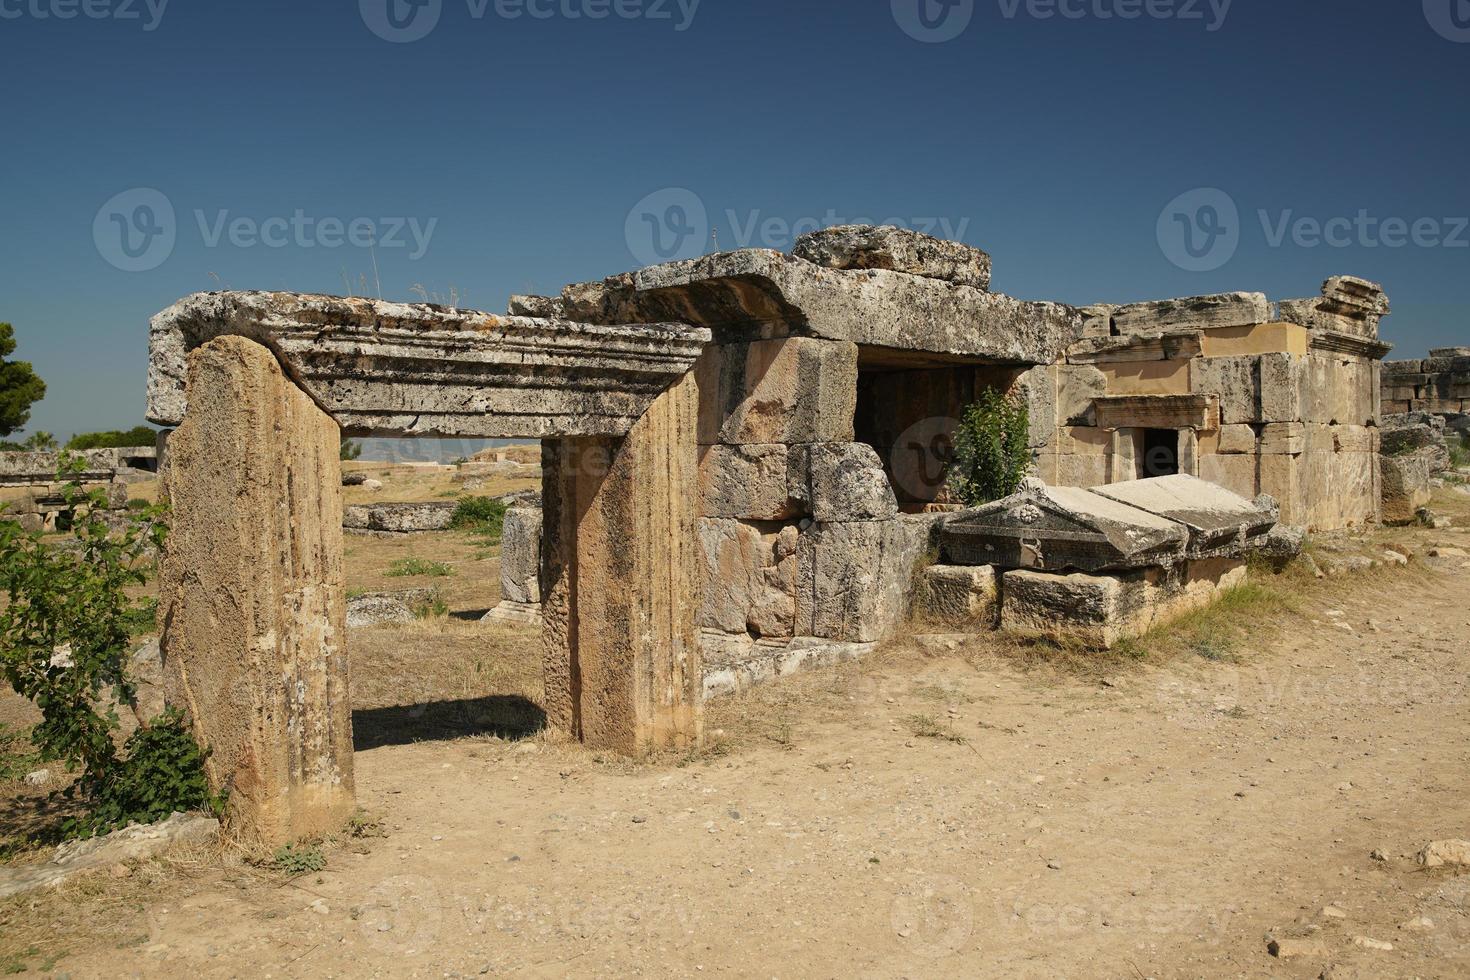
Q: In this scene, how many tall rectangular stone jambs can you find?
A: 2